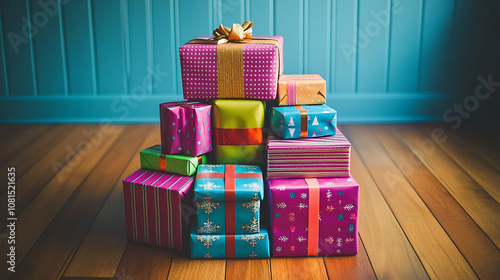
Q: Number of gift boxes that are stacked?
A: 11